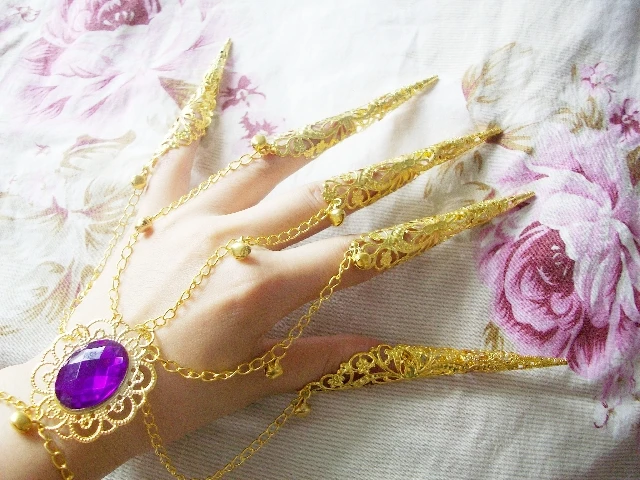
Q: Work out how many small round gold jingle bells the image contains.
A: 9